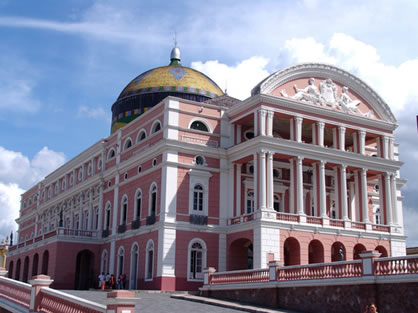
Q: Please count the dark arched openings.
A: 12